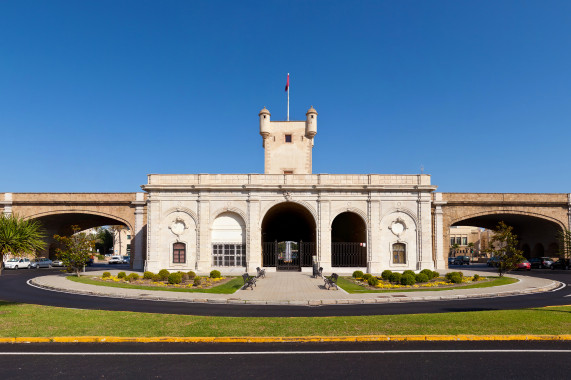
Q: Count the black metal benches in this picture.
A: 4